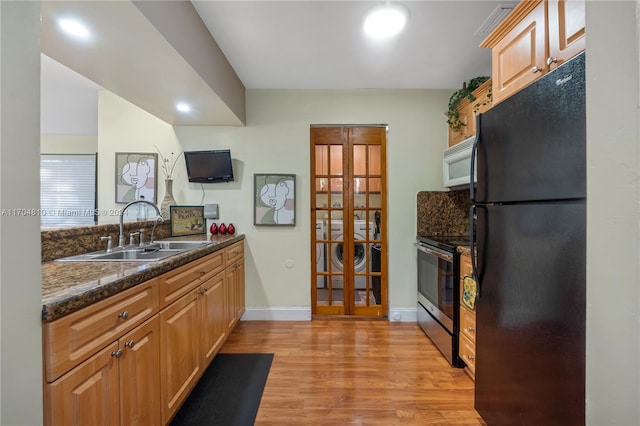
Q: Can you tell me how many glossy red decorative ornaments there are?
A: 3